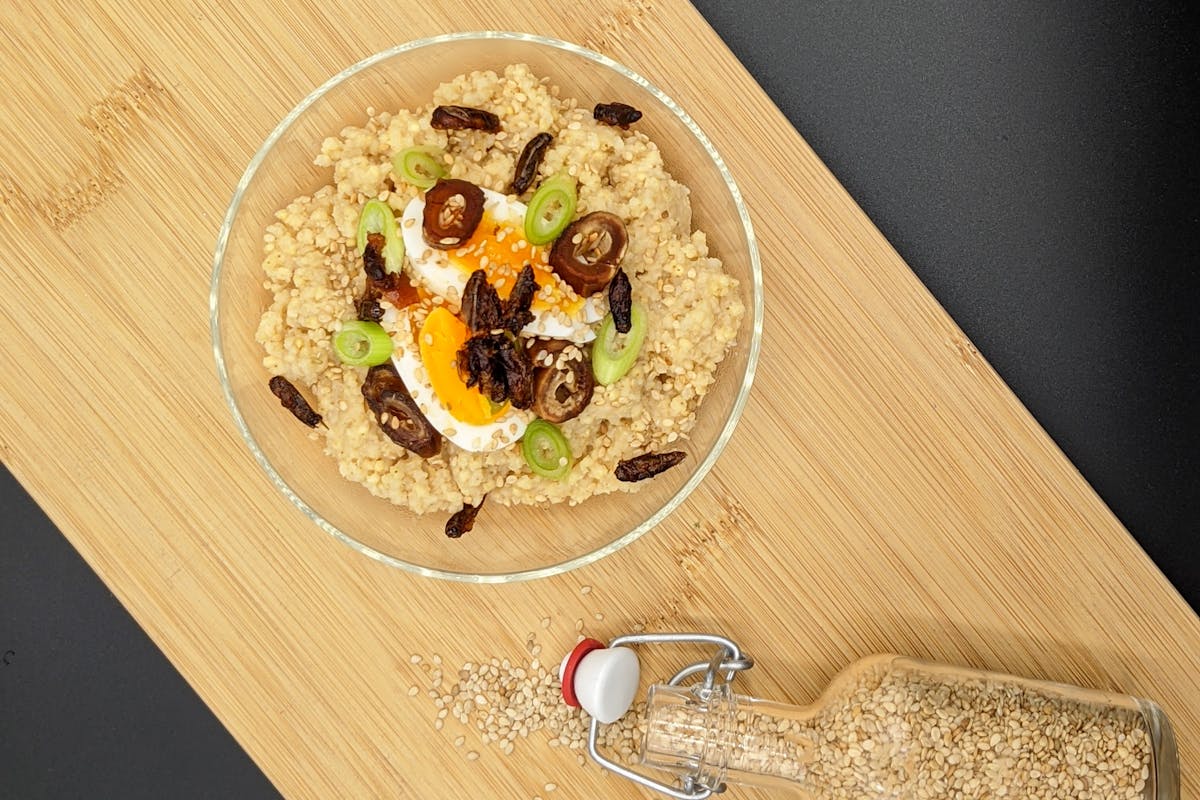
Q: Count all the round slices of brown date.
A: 4